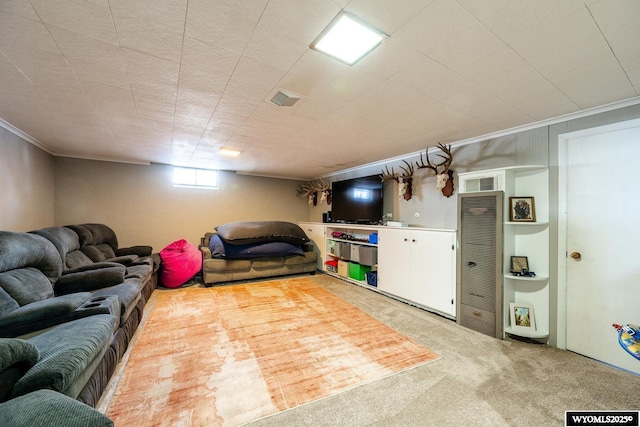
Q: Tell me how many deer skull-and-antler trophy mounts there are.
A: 4